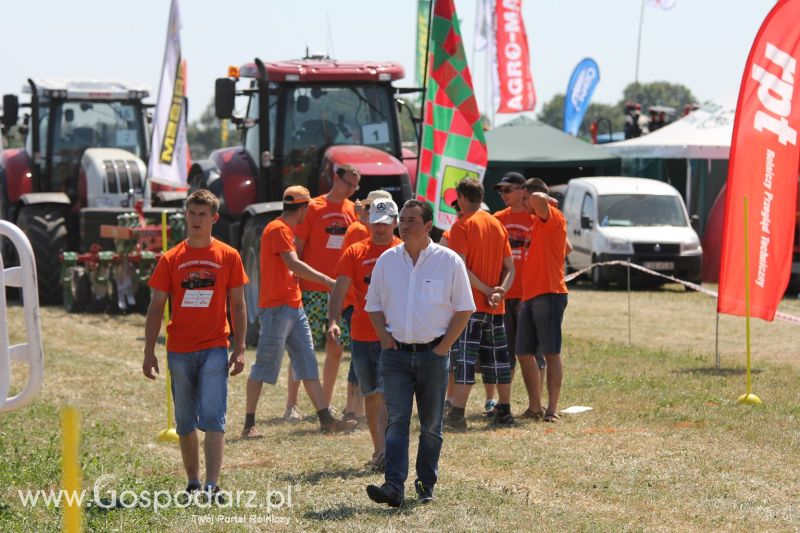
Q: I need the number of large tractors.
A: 2